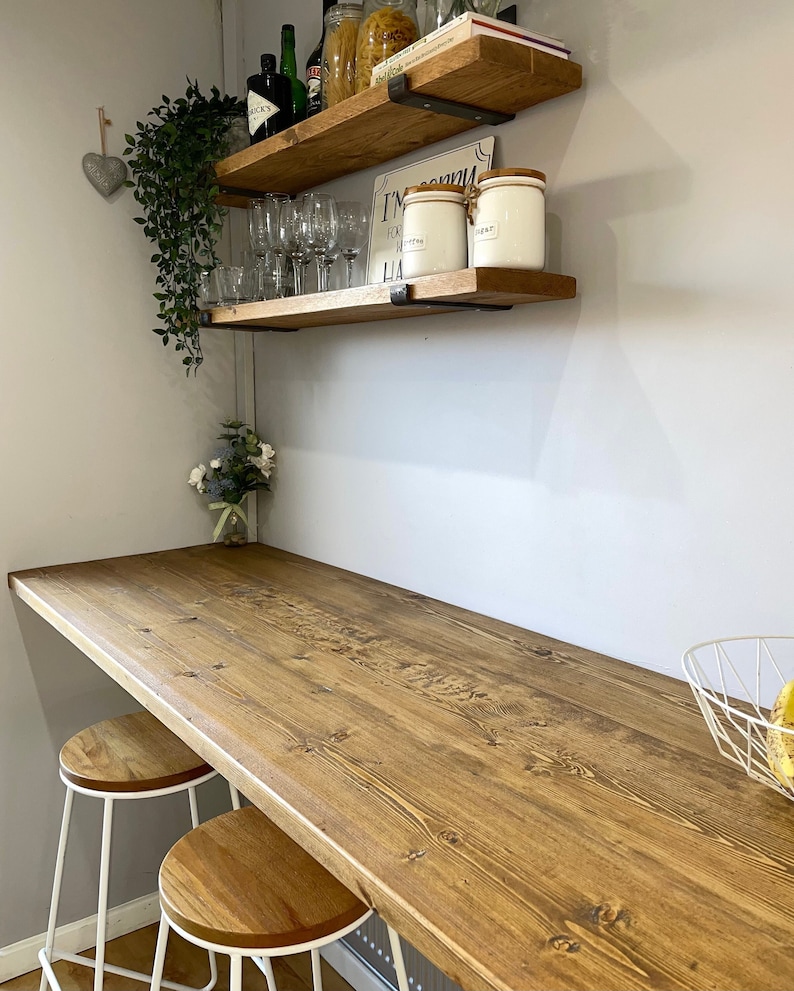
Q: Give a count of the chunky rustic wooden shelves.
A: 2